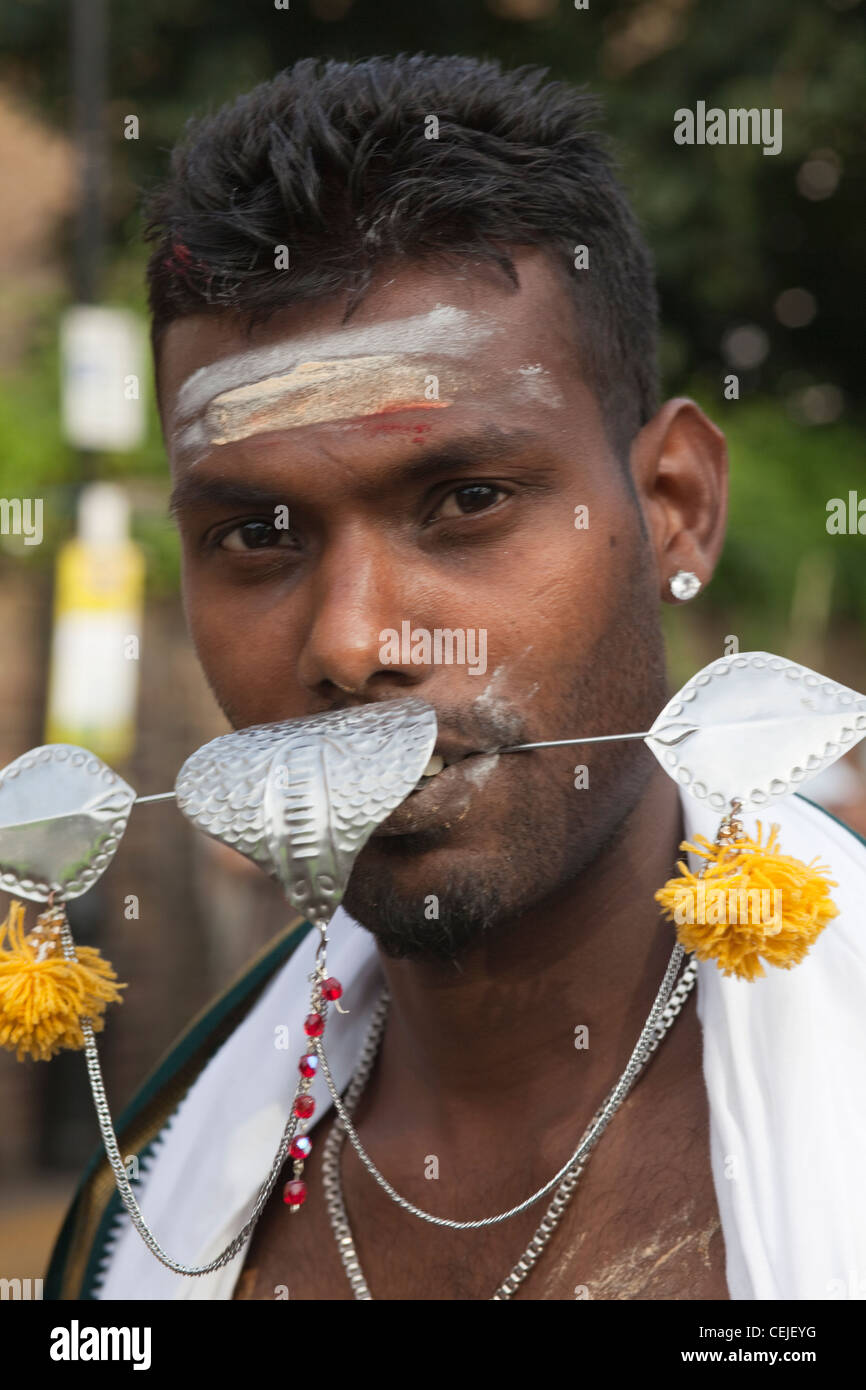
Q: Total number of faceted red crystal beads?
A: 6